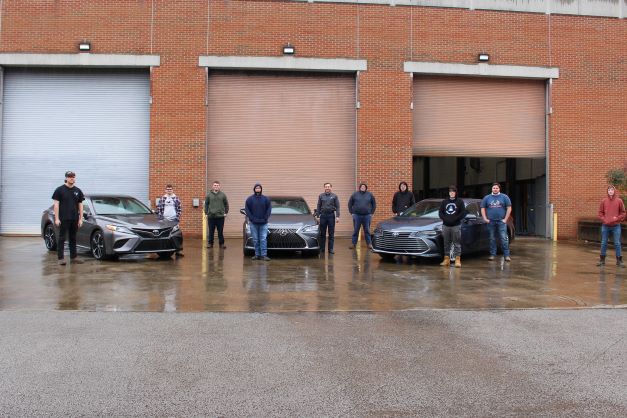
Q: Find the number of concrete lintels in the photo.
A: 3